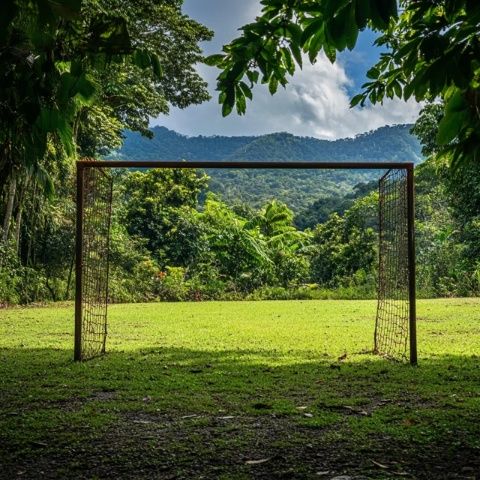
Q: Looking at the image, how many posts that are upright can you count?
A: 2